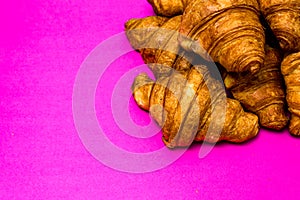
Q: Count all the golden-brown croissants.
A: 7